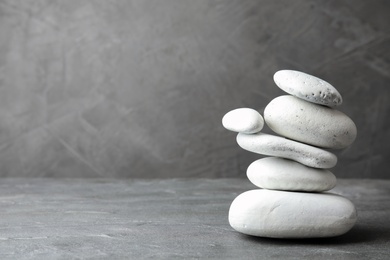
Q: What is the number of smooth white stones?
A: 6